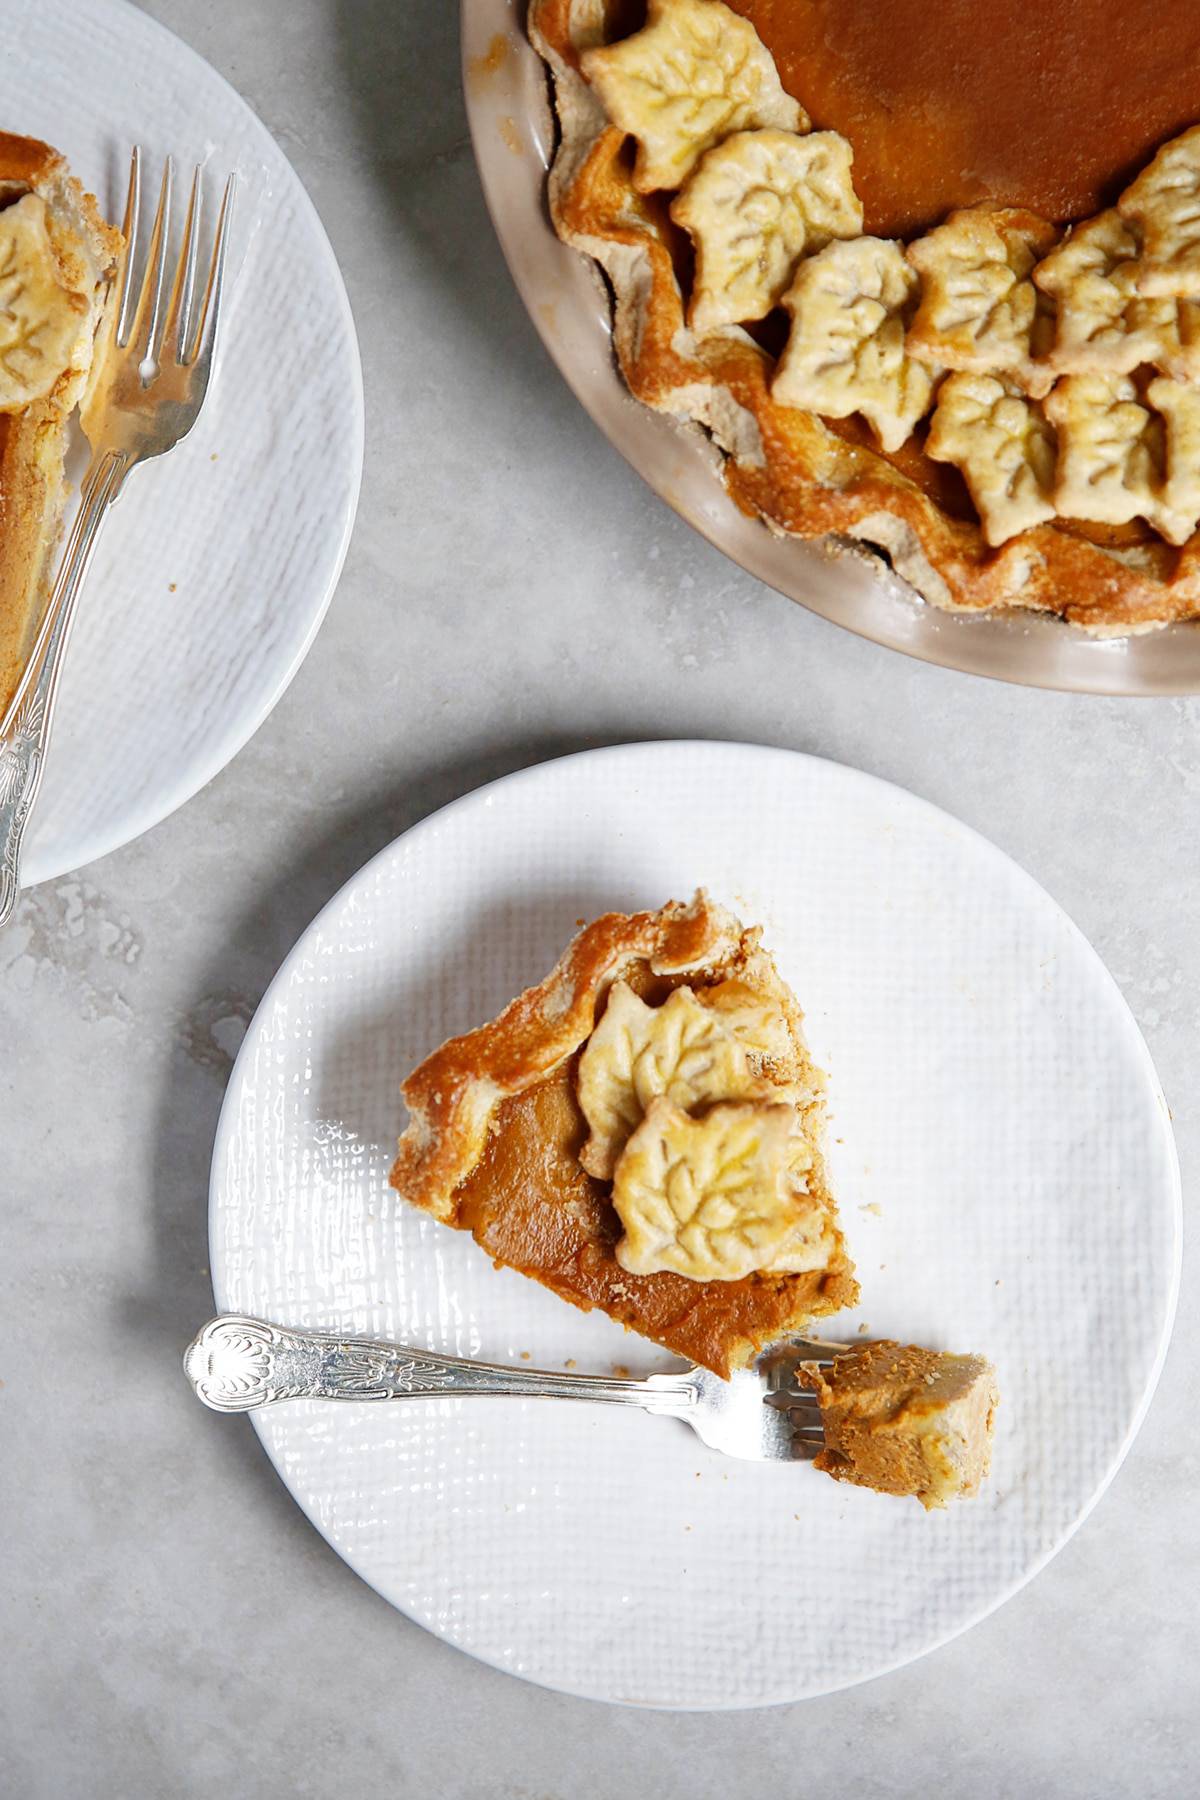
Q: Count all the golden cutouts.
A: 12